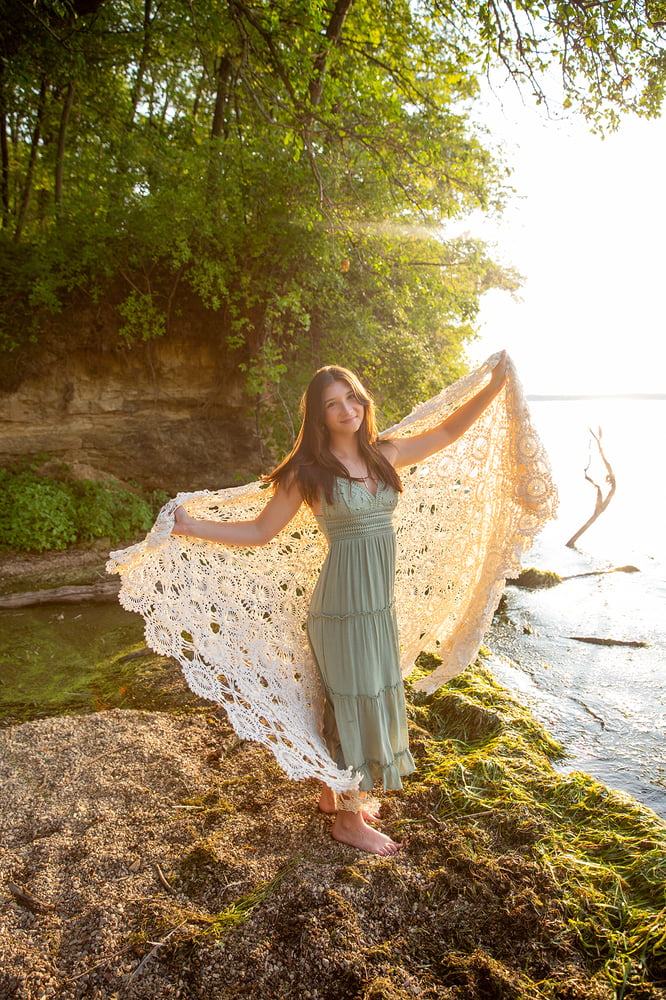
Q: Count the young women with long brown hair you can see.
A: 1